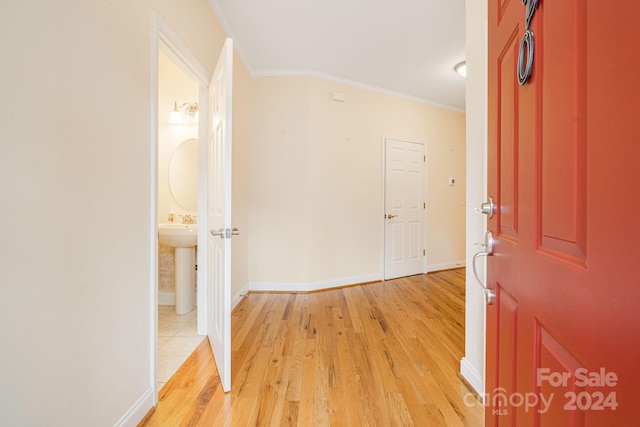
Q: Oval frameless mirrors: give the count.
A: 1